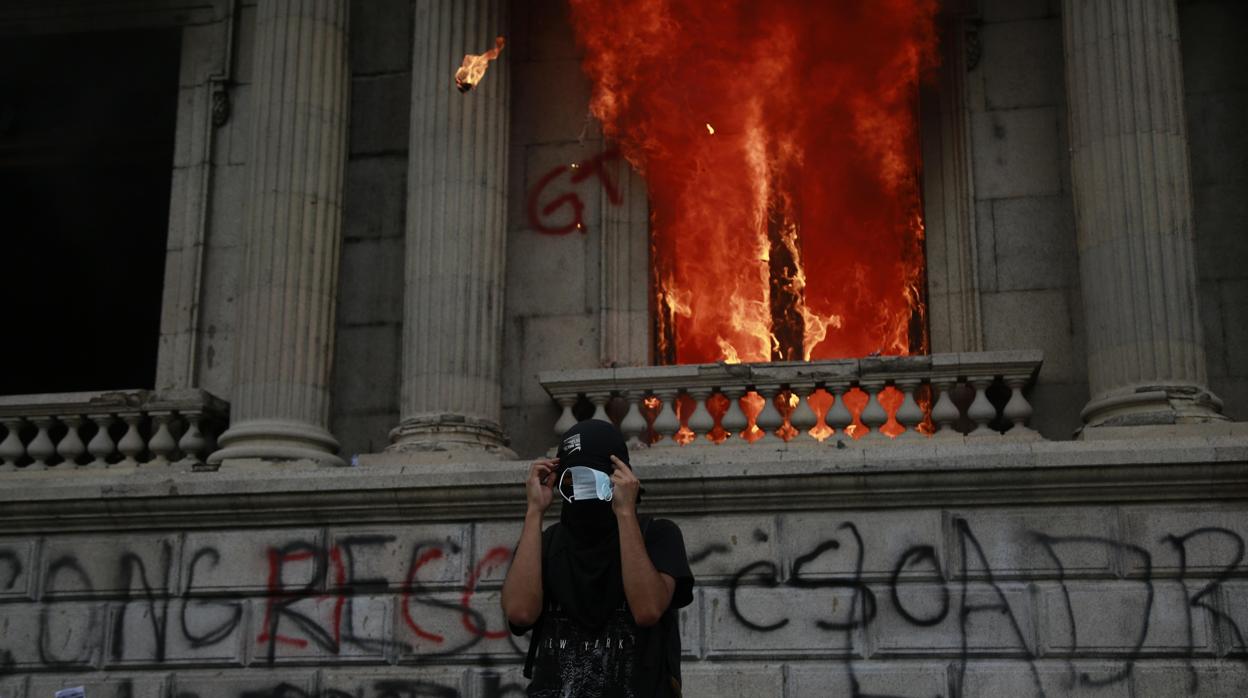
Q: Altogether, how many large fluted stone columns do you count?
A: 3